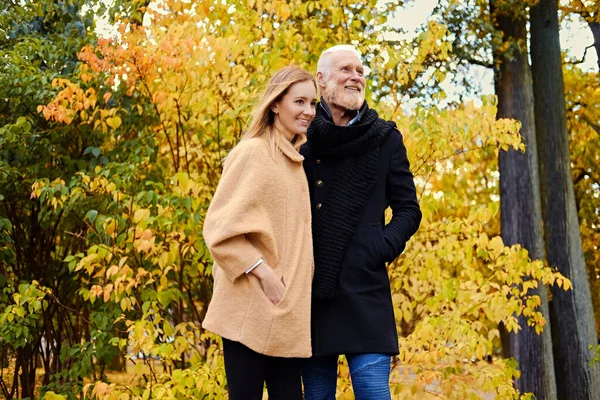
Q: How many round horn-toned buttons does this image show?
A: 3